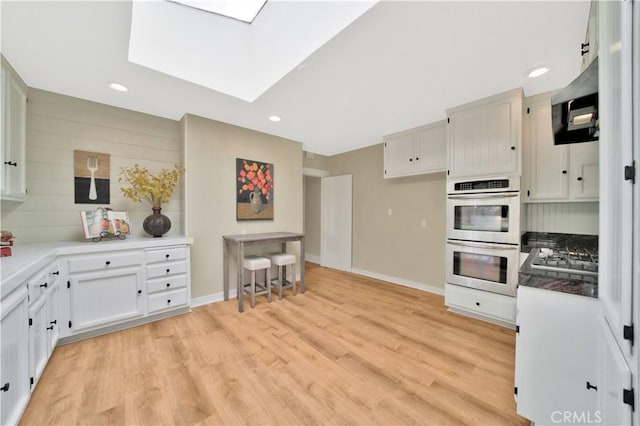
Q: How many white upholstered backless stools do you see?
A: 2